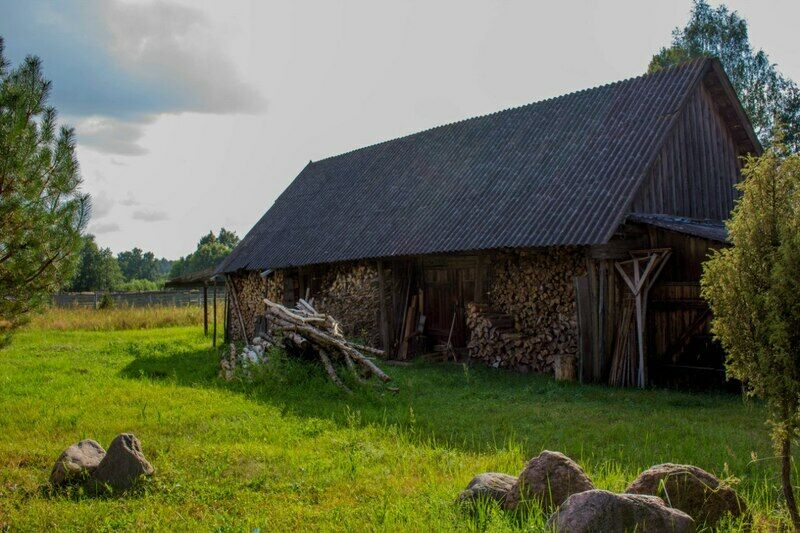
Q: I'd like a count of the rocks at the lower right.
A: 4